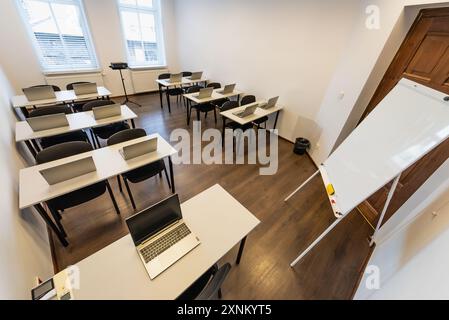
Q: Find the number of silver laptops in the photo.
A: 13